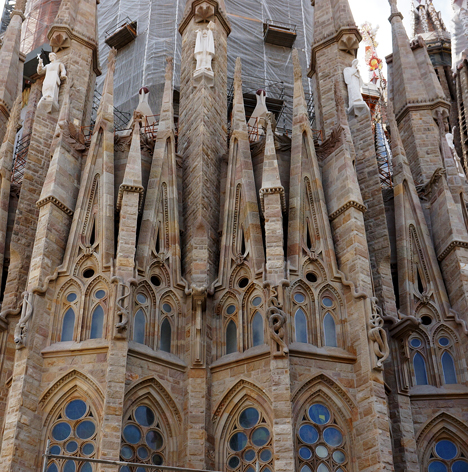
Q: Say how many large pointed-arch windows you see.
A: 5